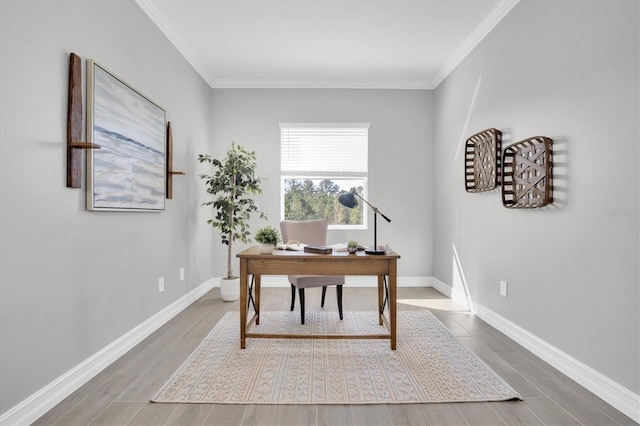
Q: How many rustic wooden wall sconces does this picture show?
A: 2